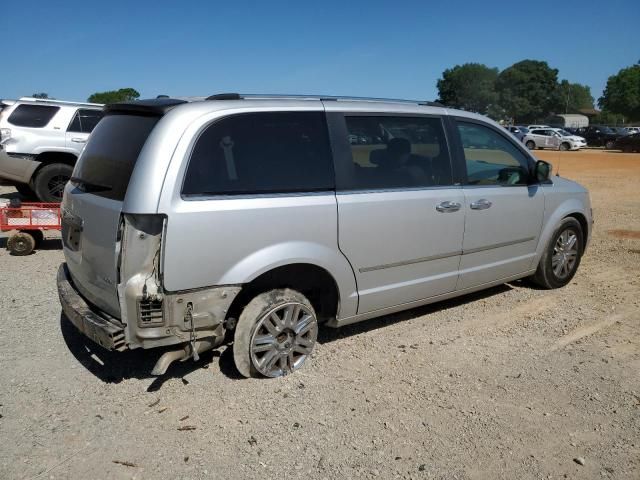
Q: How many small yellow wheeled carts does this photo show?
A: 0